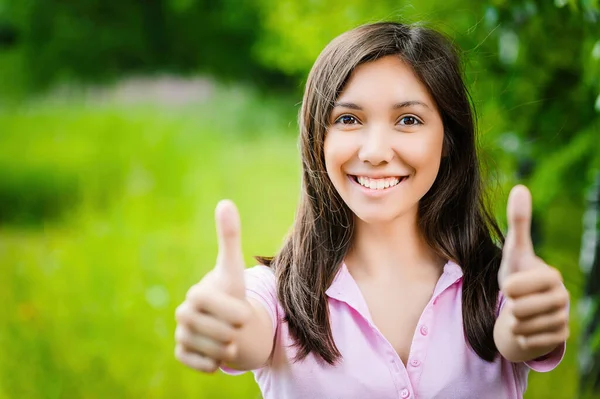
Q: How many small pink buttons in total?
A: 3